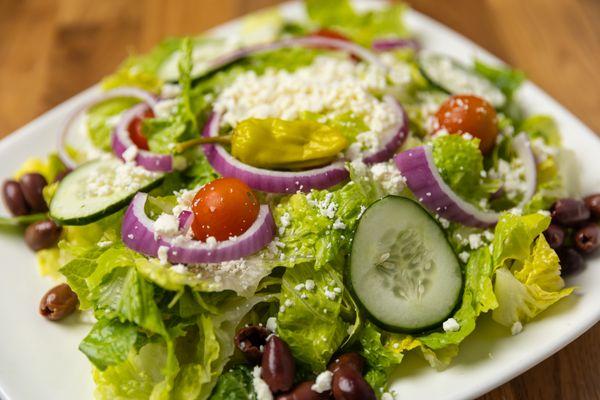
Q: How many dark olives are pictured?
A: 14